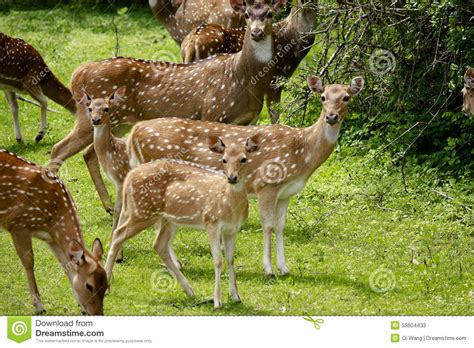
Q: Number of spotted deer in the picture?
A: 9